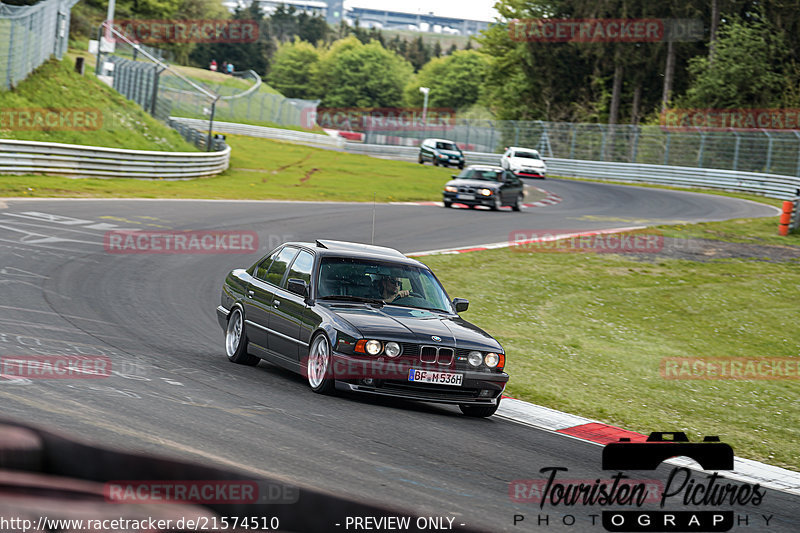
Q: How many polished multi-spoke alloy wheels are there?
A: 2